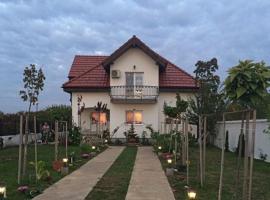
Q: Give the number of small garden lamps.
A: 7